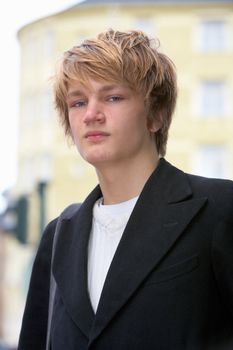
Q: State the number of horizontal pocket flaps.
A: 1